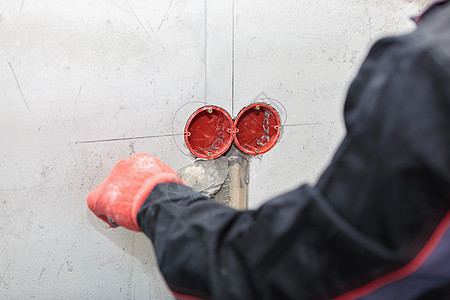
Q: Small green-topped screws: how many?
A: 4